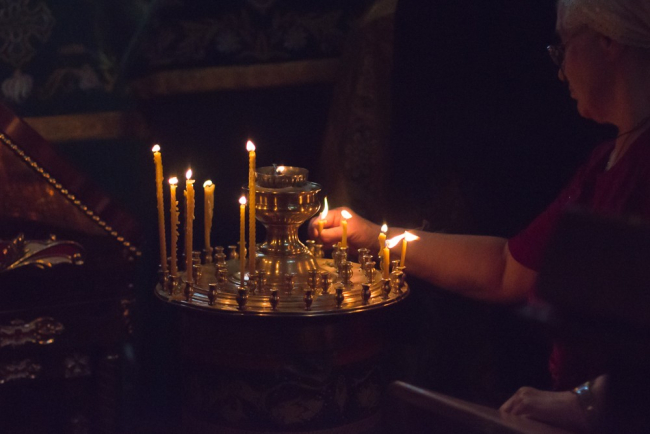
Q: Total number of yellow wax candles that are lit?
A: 11